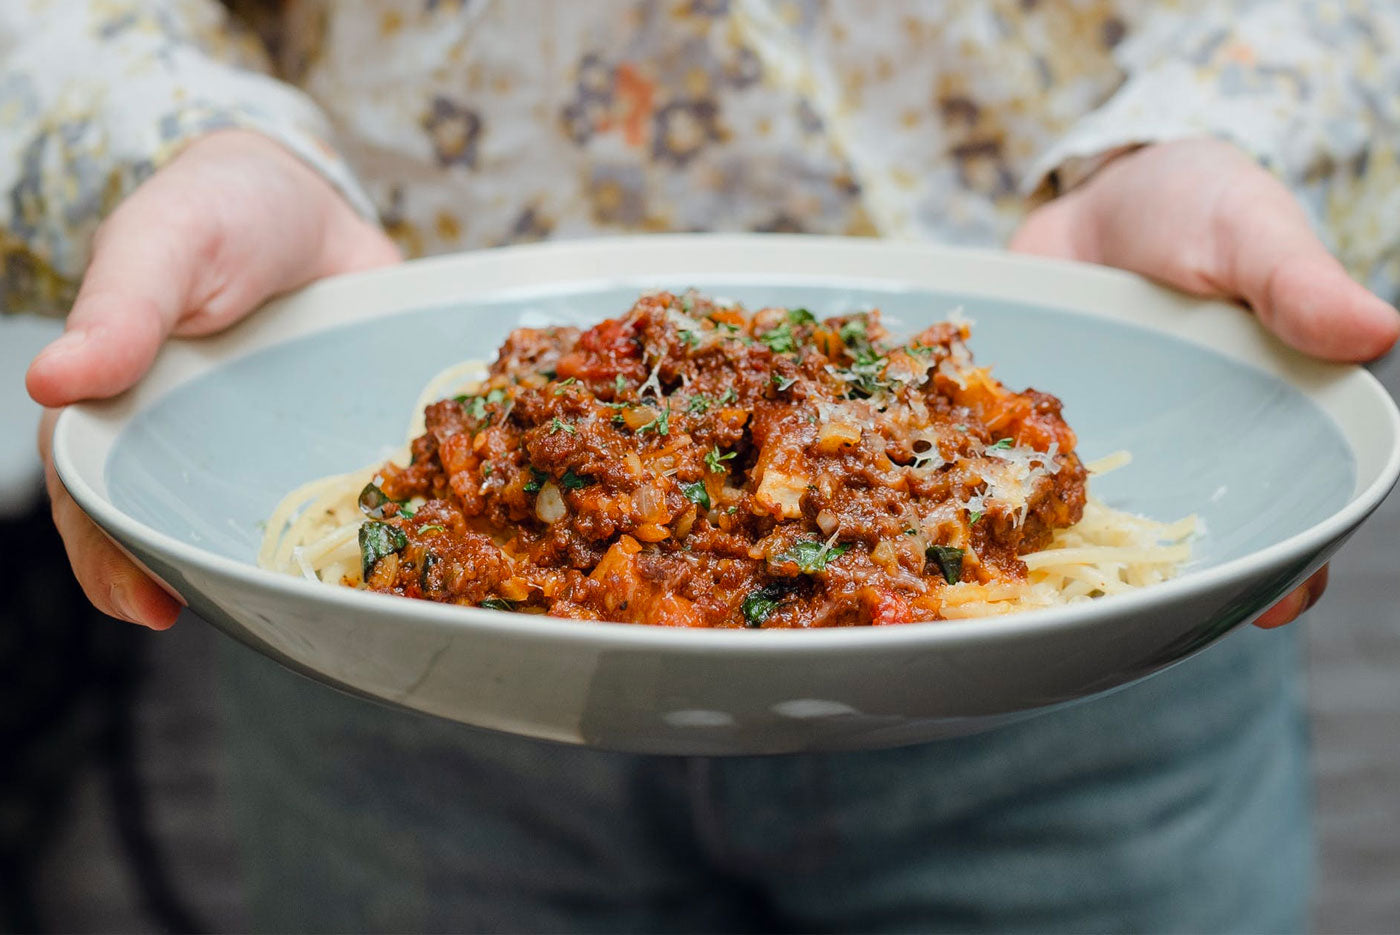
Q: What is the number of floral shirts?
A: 1